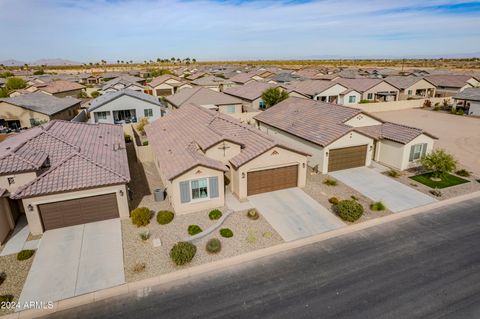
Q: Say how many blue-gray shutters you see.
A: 2